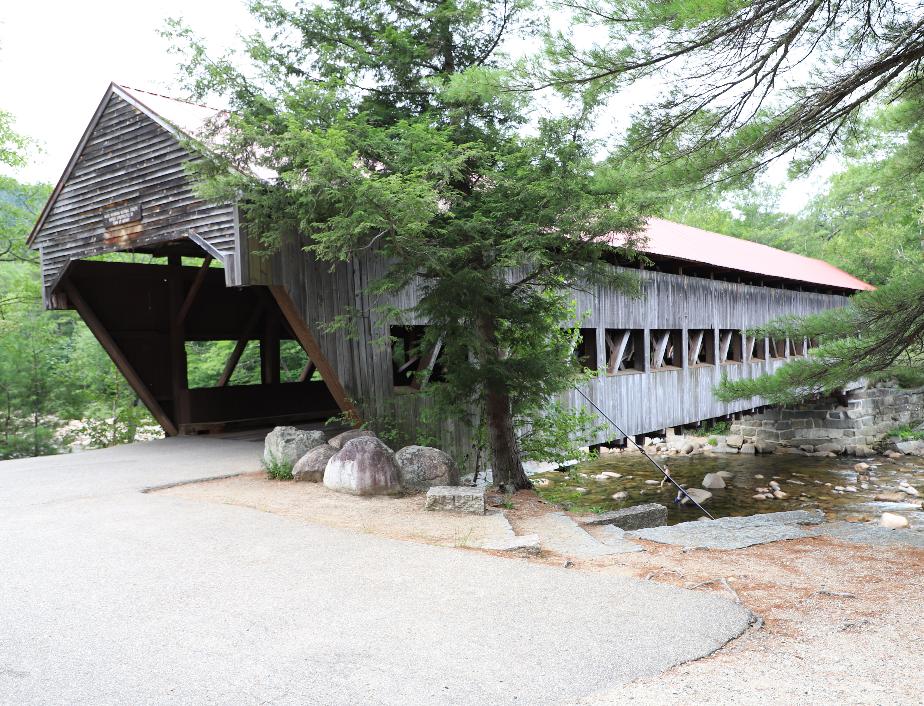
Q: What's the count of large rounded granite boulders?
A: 5